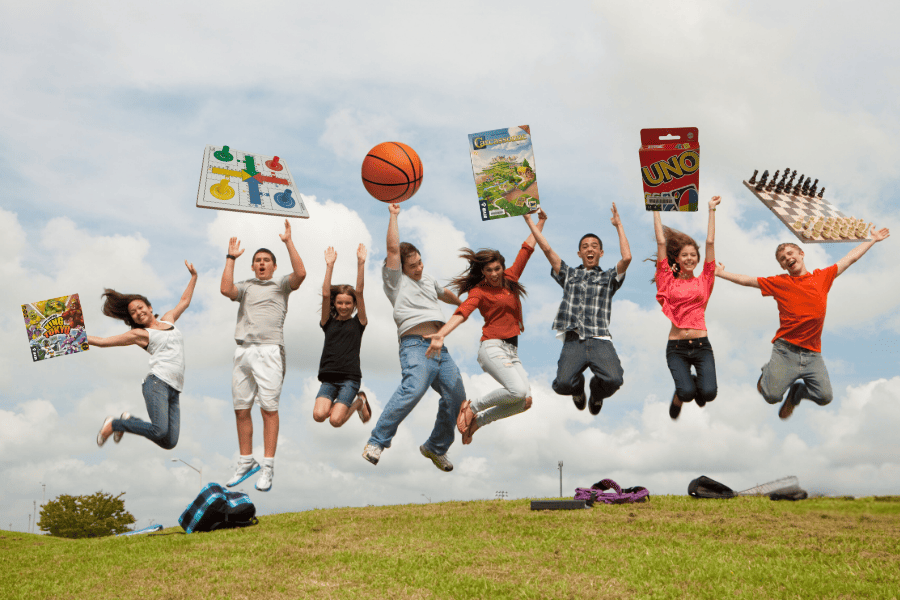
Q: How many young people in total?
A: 8